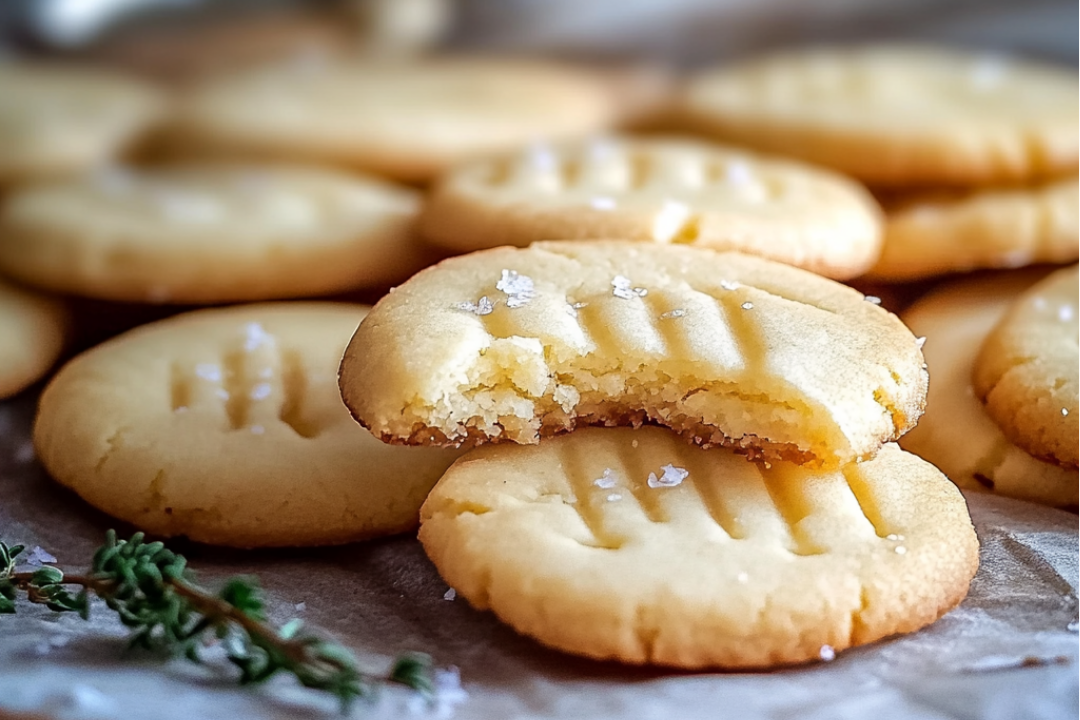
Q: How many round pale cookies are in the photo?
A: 12